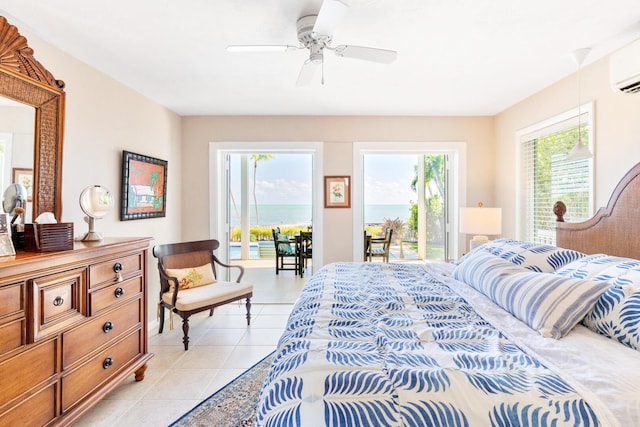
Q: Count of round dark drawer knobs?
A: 5